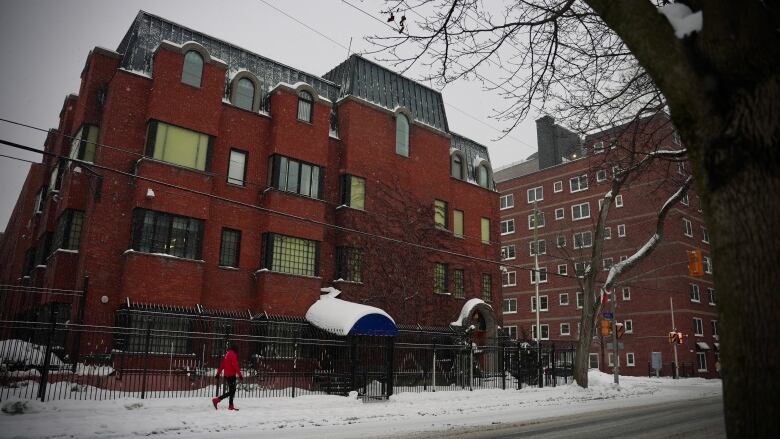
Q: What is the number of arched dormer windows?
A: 6